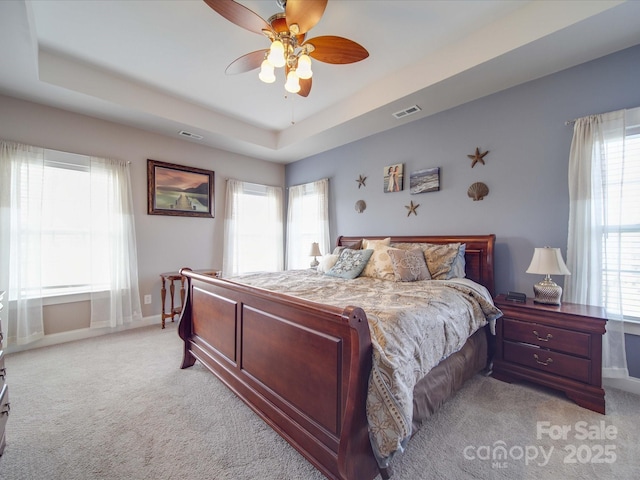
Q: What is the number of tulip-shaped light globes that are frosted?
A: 4